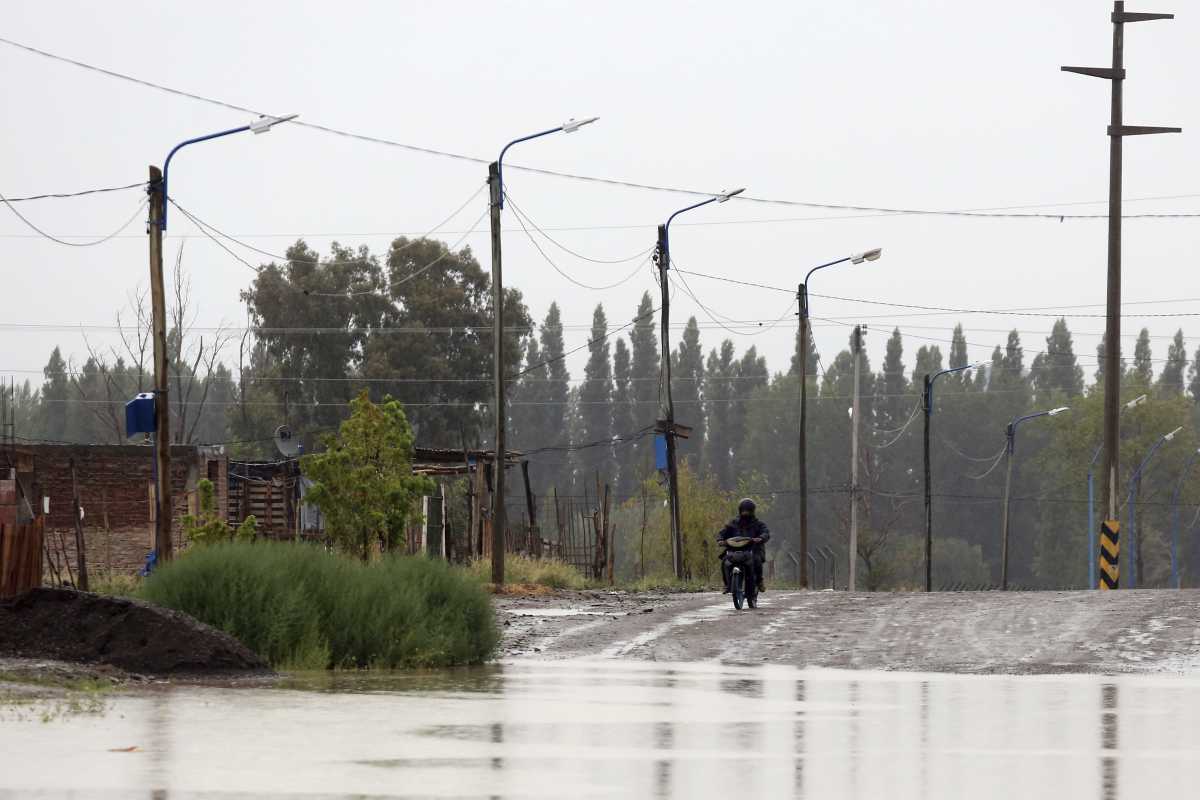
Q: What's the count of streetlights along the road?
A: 9